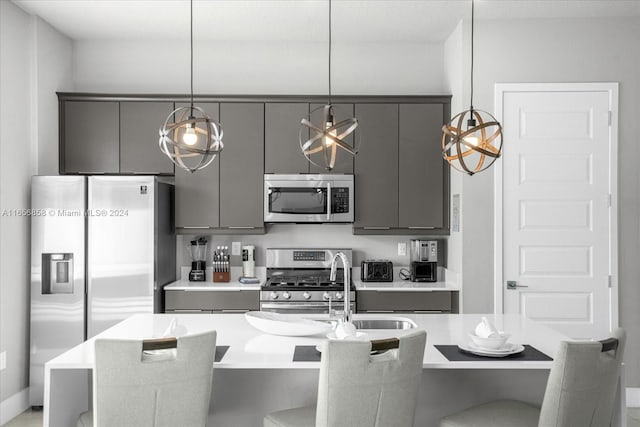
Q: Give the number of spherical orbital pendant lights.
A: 3